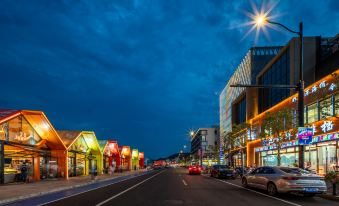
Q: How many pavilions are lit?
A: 6